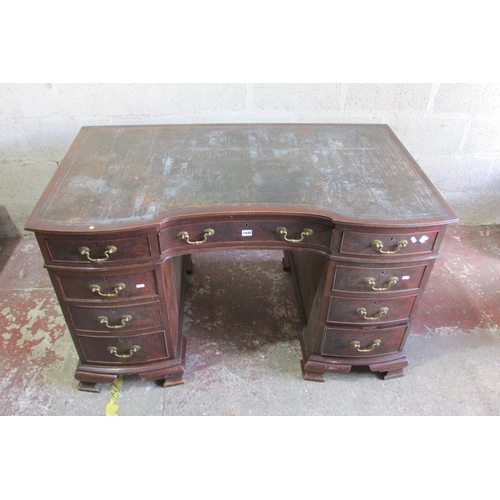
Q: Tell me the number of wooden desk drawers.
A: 9